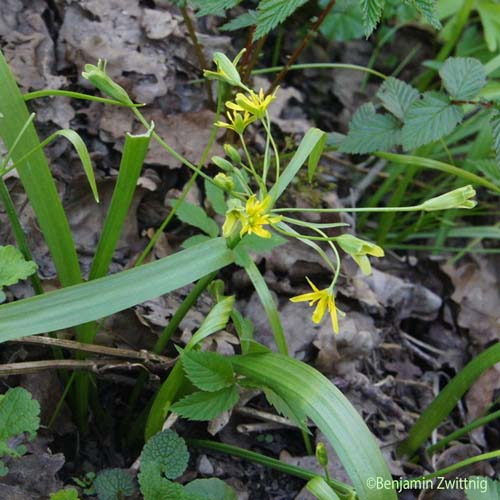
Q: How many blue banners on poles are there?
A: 0